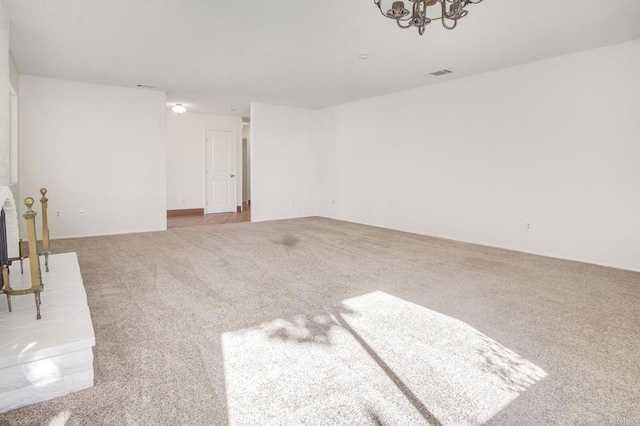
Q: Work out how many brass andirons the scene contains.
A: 2